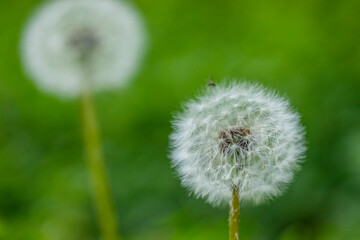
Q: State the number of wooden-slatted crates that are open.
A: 0